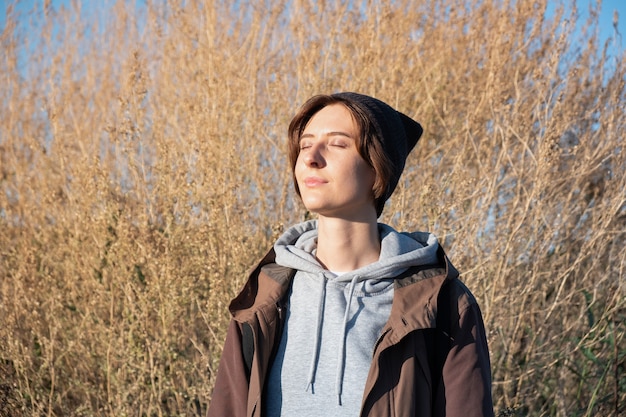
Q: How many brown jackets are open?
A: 1